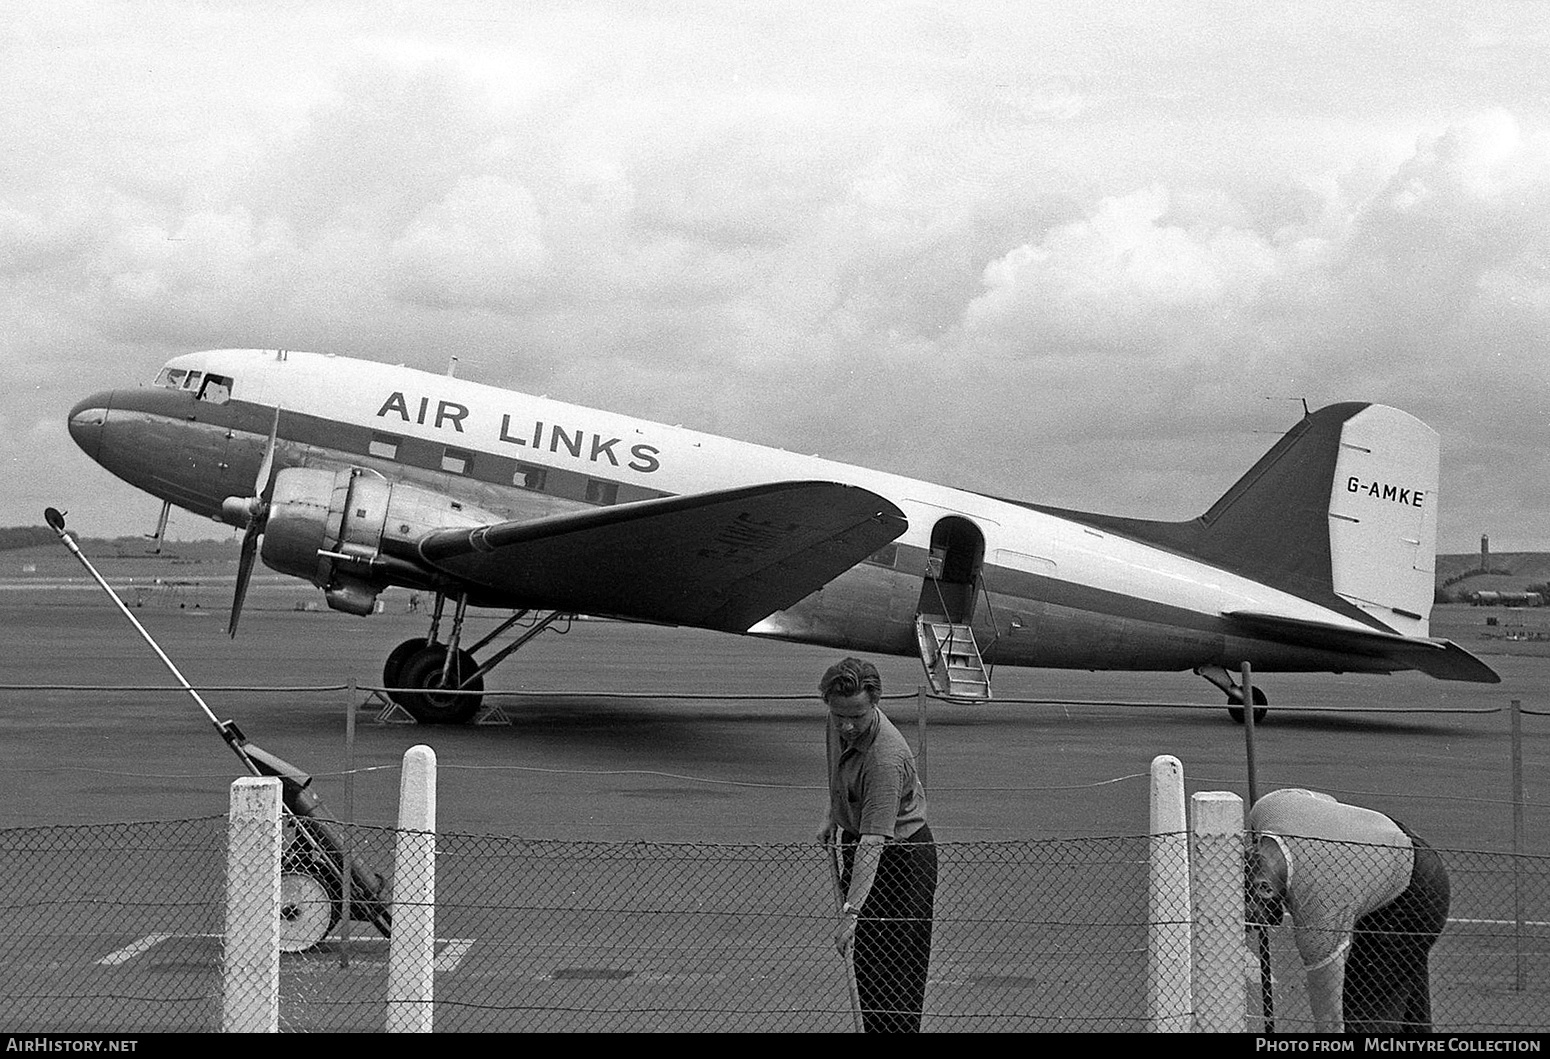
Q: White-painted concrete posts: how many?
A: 4